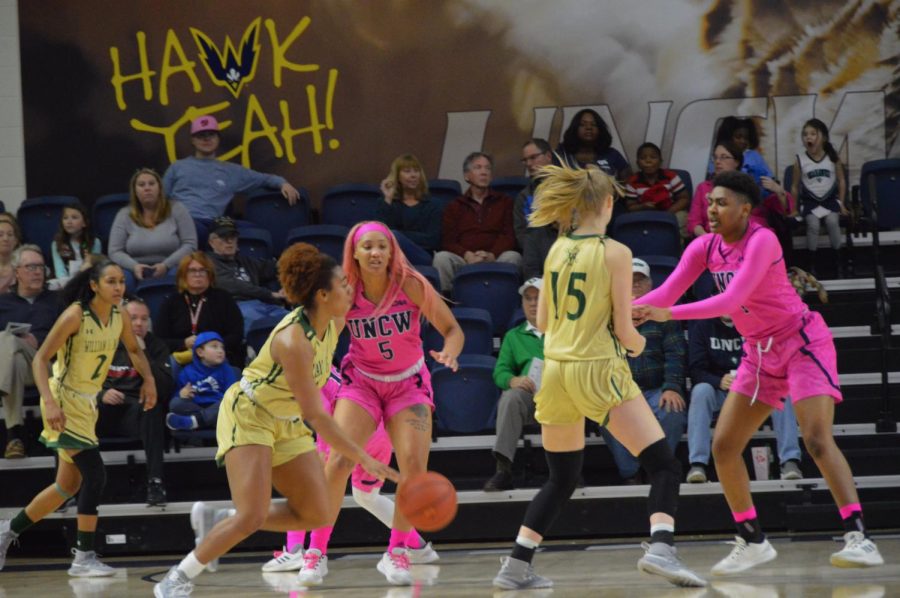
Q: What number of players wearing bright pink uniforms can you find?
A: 3